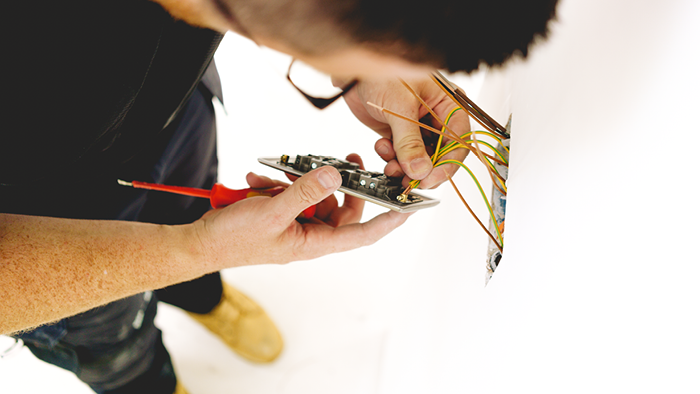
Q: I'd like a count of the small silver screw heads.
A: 3